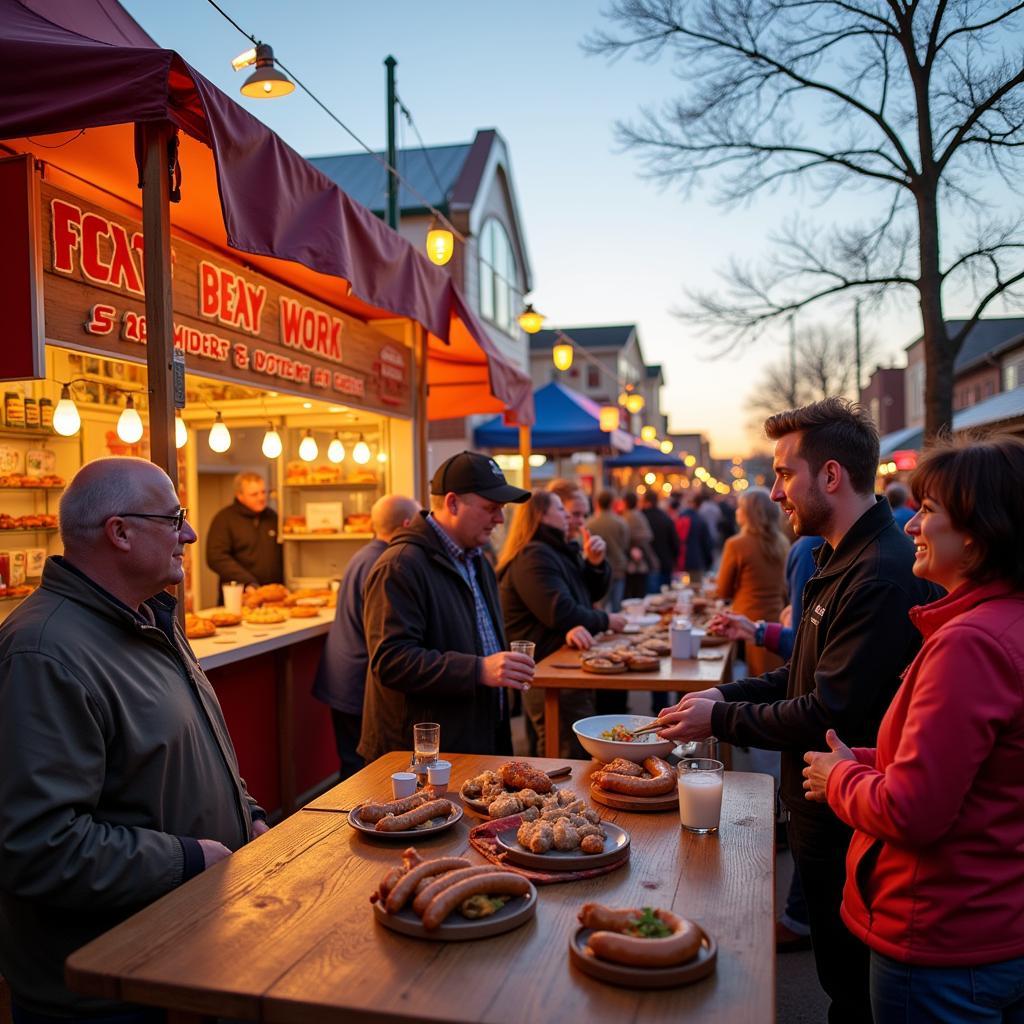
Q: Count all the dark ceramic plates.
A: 5